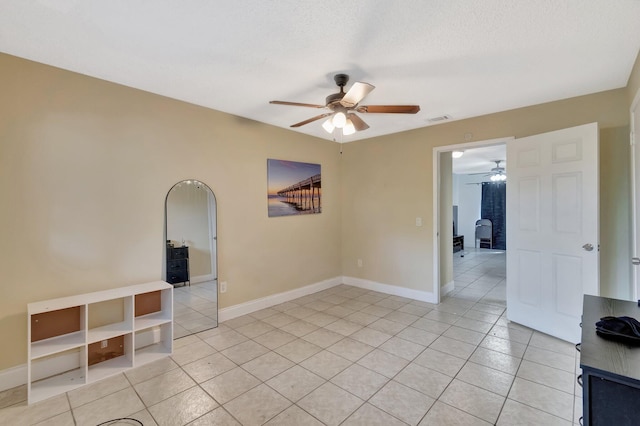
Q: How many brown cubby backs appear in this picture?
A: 3